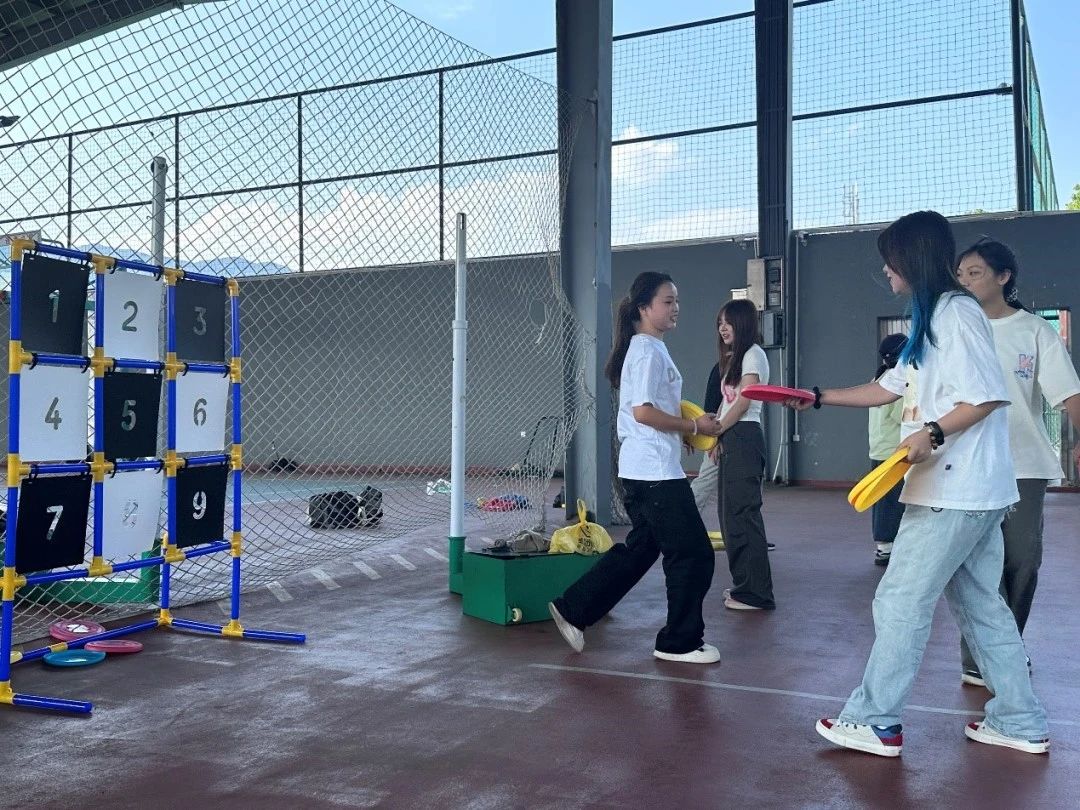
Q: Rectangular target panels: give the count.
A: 9